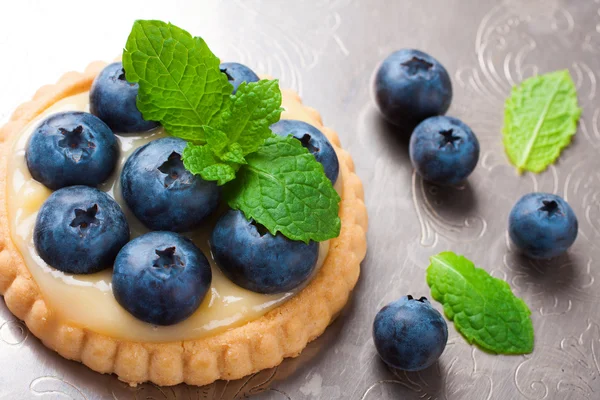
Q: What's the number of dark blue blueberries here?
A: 12